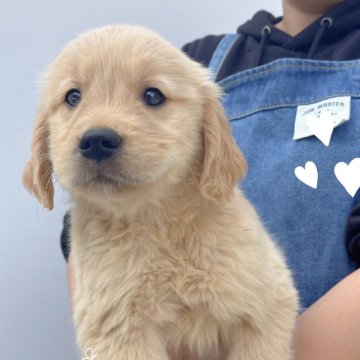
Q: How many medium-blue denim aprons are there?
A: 1